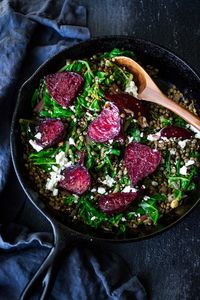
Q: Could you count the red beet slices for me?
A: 8